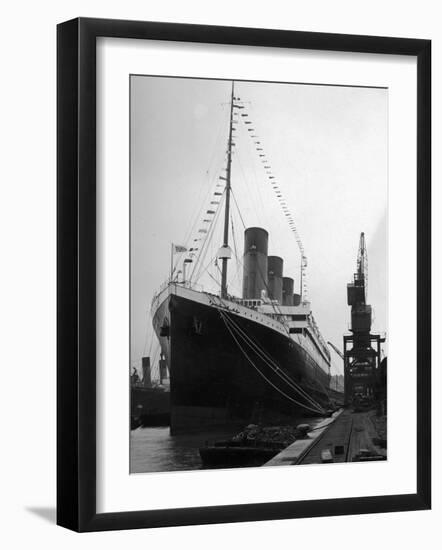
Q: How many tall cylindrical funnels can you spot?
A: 4